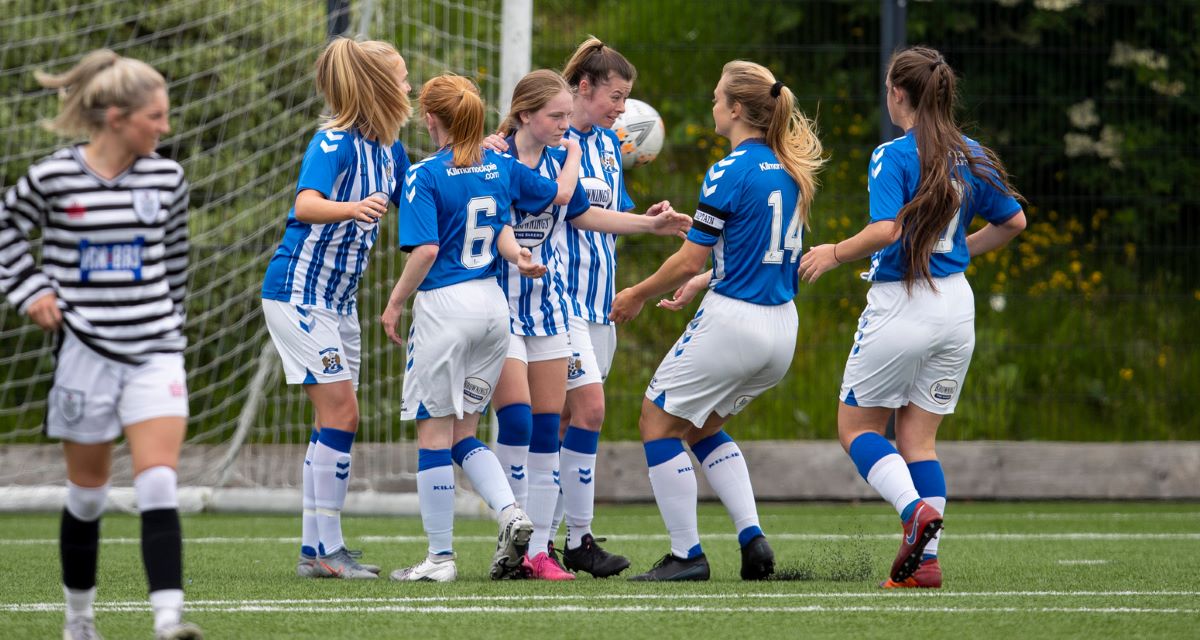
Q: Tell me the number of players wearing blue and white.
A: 6